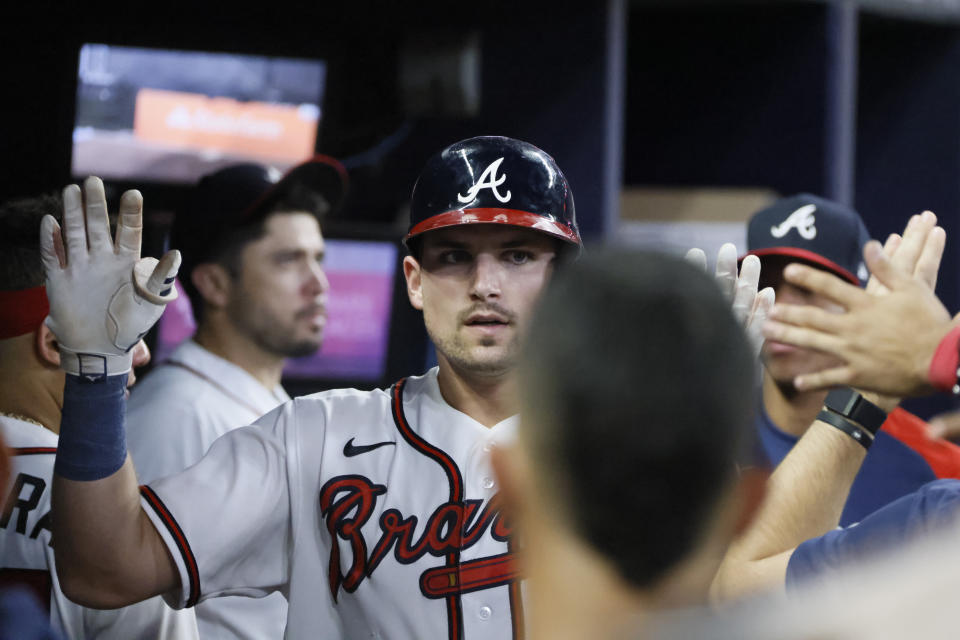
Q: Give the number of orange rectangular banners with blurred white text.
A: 1